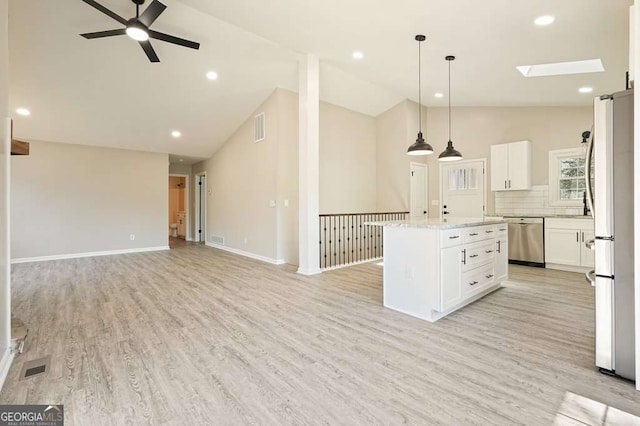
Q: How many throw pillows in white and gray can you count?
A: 0